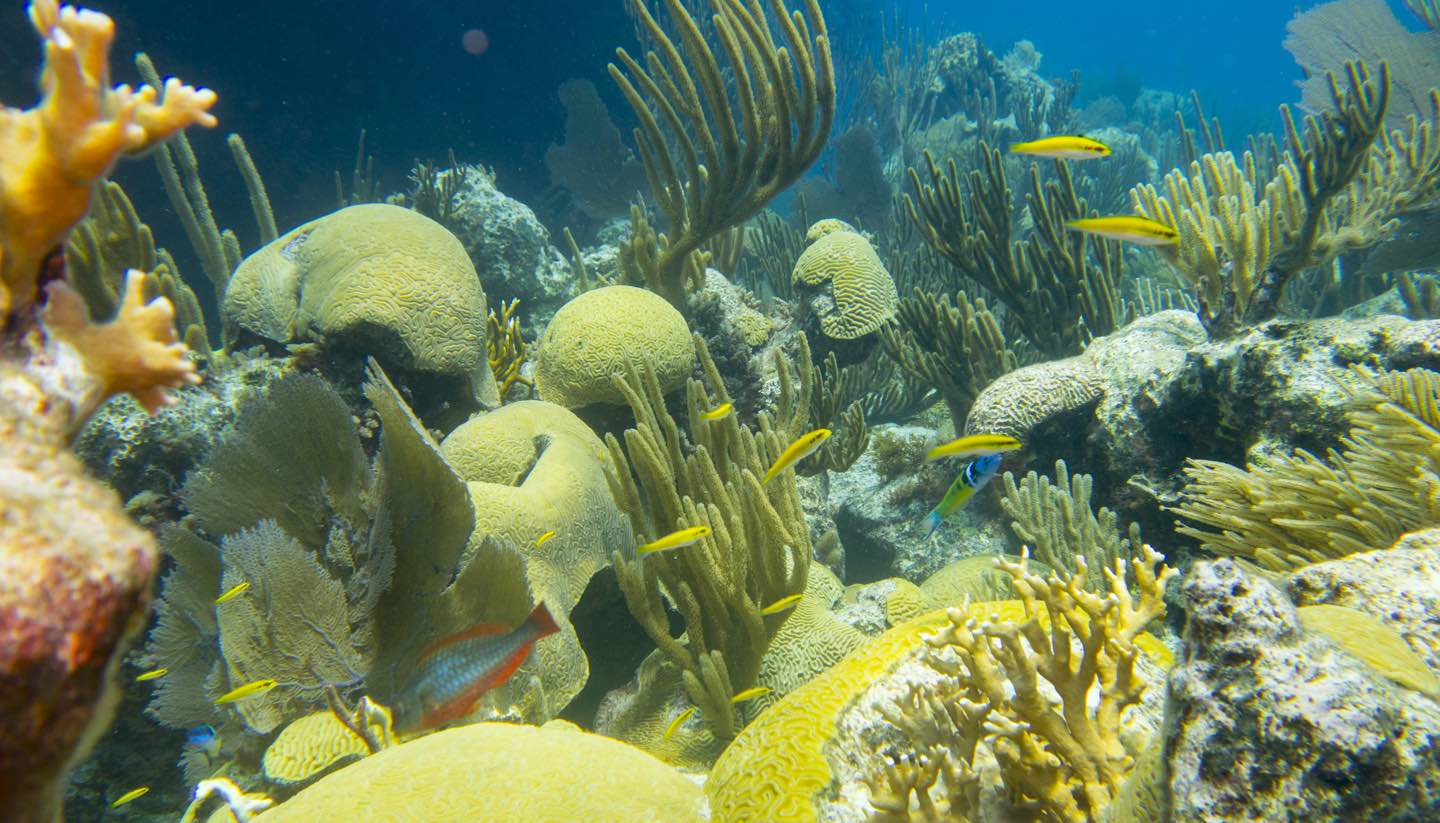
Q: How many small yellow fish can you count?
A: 14